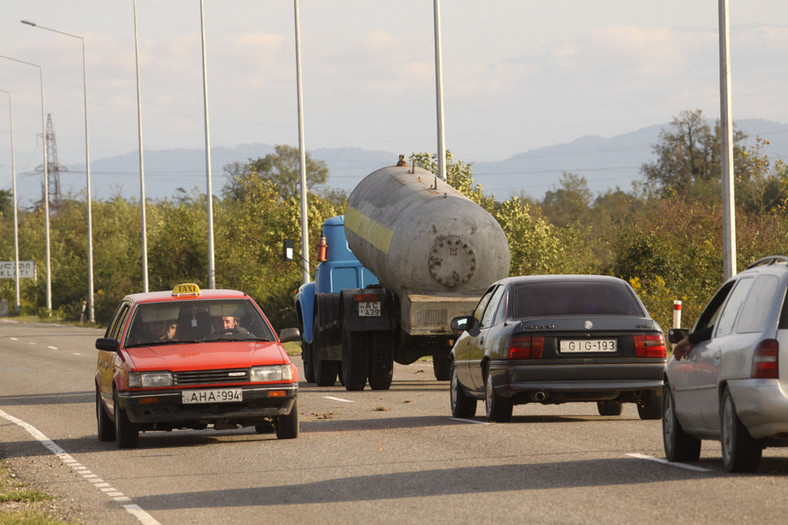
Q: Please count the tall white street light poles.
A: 8